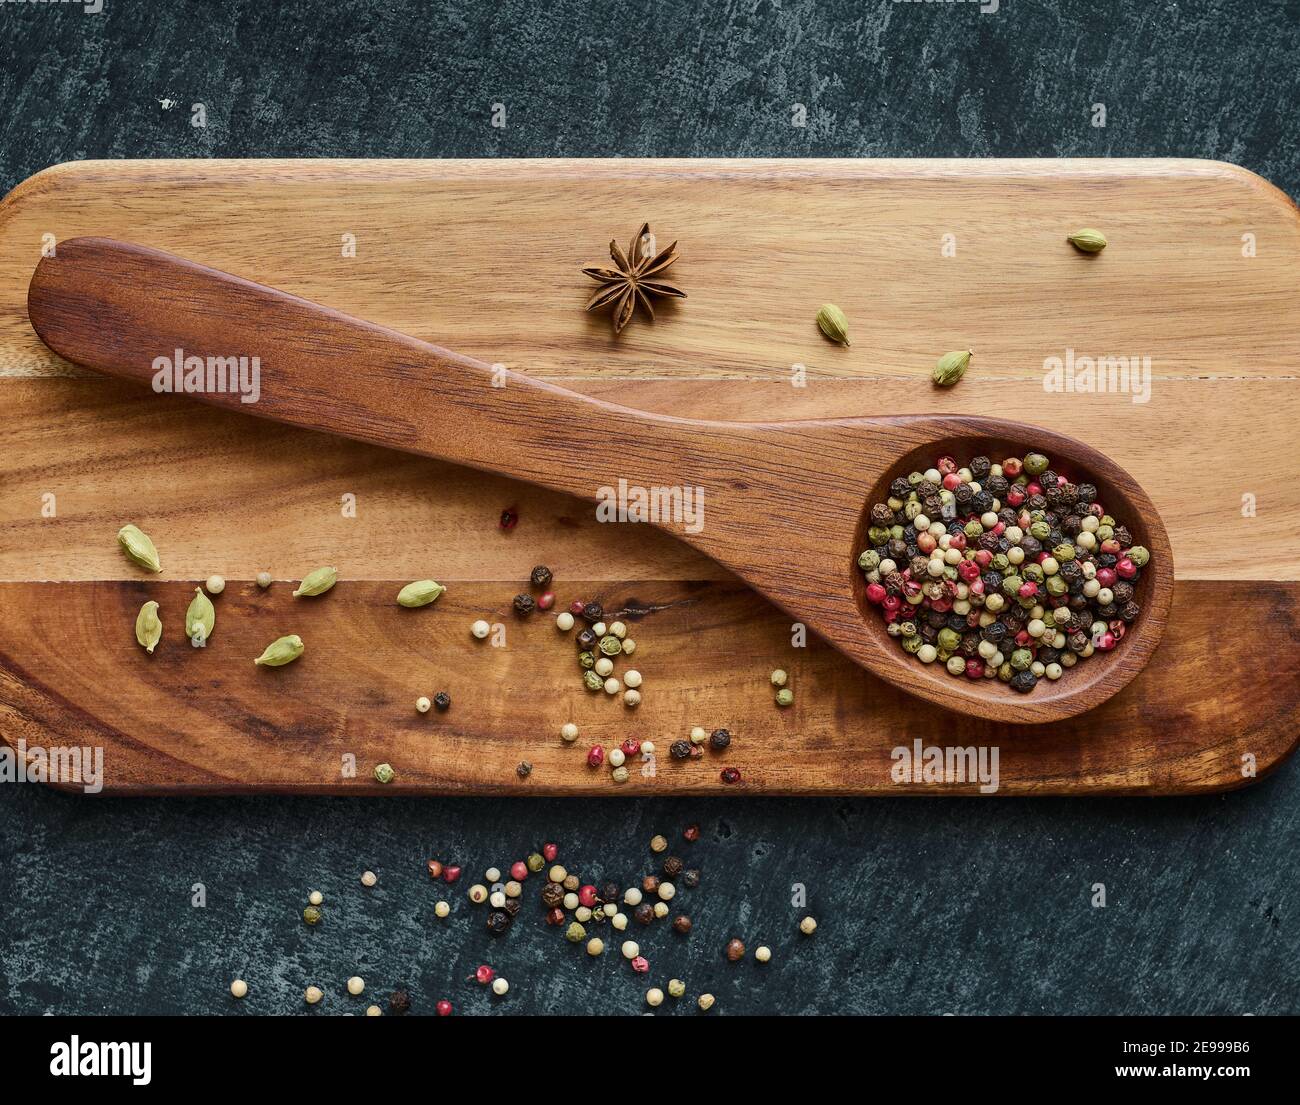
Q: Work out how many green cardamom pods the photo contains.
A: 9